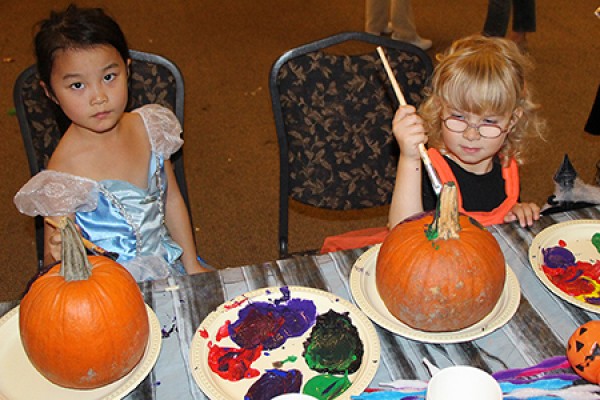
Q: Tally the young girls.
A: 2